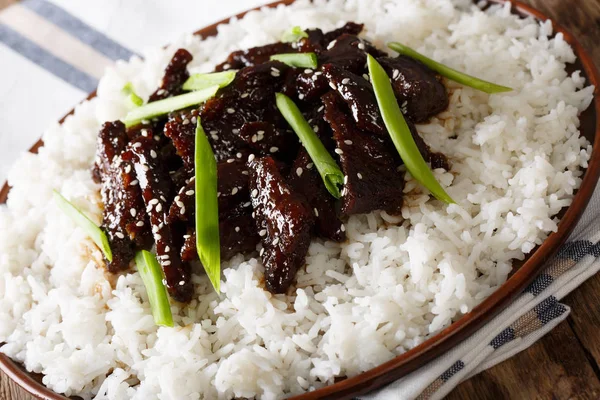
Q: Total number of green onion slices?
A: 11